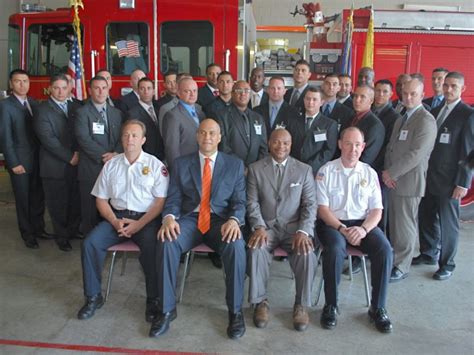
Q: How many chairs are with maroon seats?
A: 4